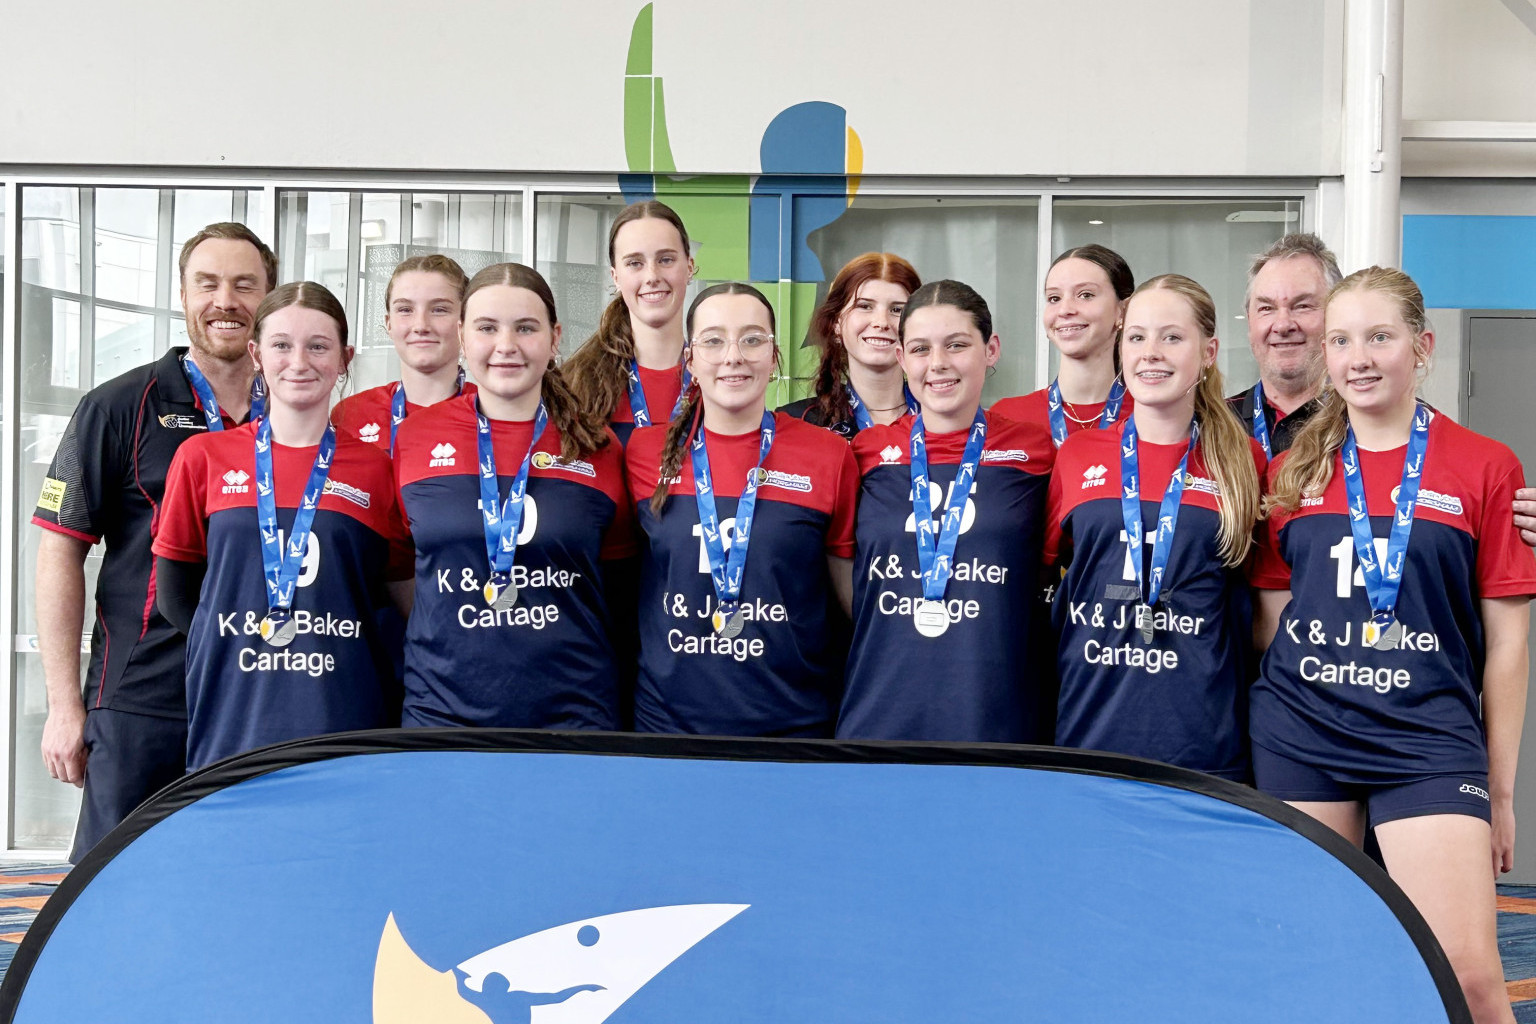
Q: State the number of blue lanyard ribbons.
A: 12